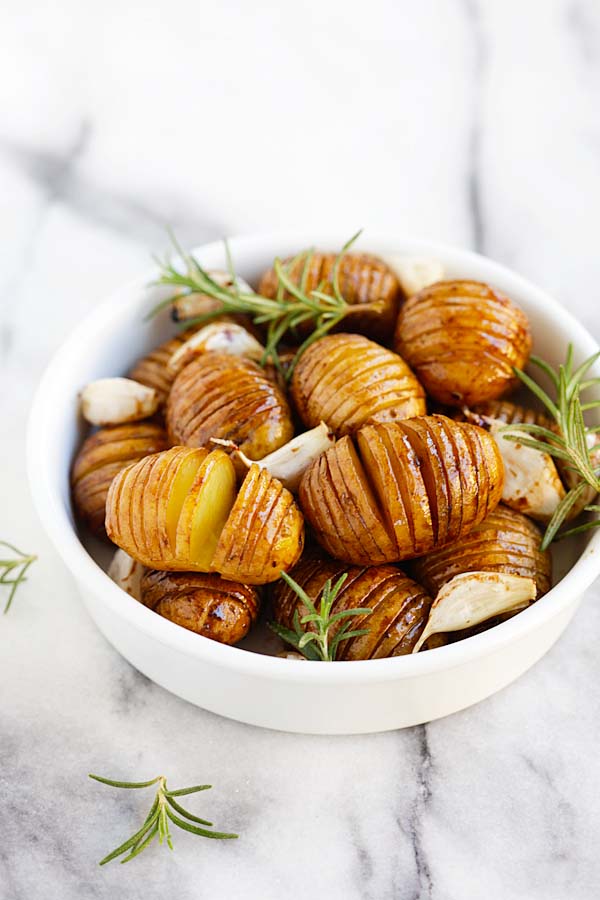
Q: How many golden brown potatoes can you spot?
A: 12